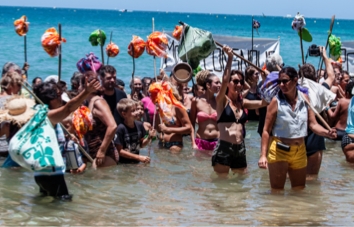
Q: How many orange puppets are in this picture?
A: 8